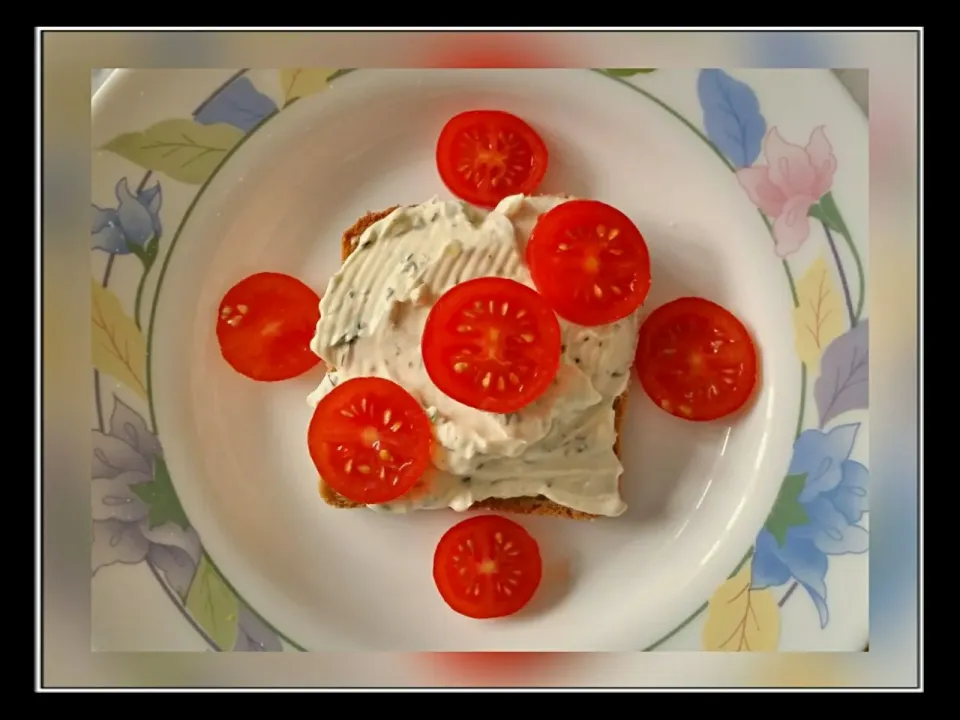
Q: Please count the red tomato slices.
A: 7